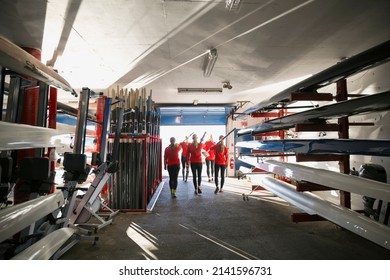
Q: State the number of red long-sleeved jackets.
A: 5